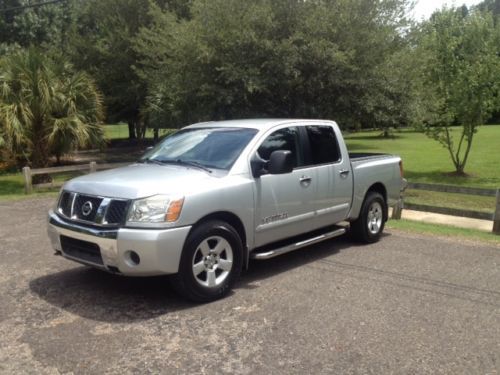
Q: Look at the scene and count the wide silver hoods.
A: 1